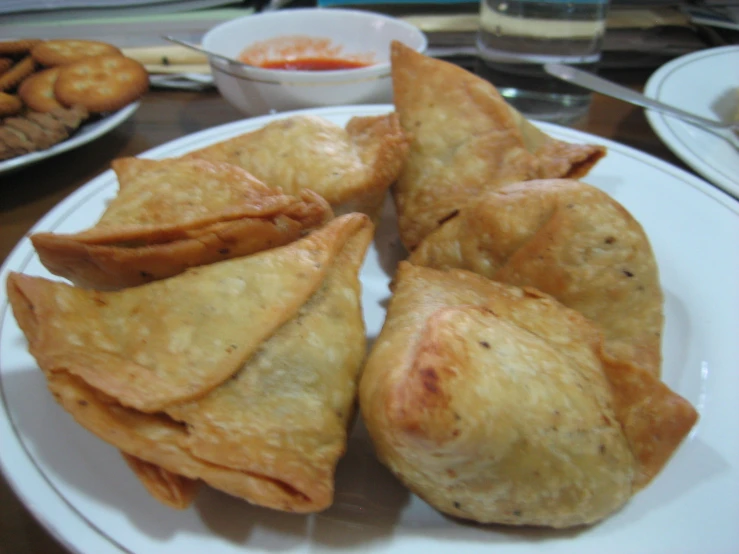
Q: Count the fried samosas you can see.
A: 6